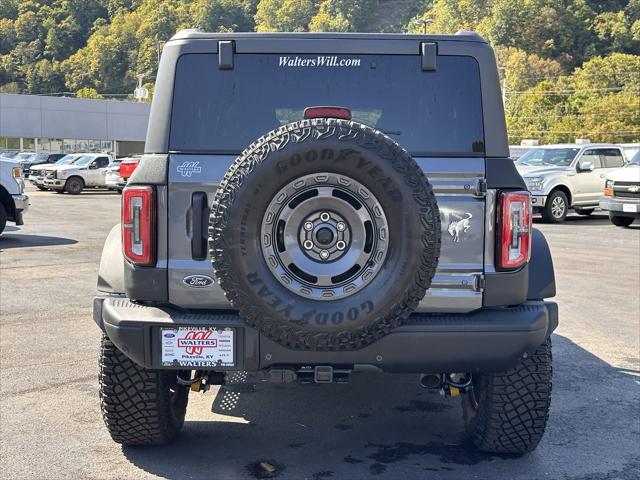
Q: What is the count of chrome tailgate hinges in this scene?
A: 2